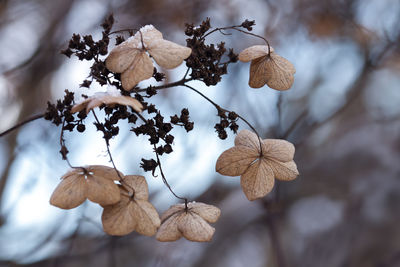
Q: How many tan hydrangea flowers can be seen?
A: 7